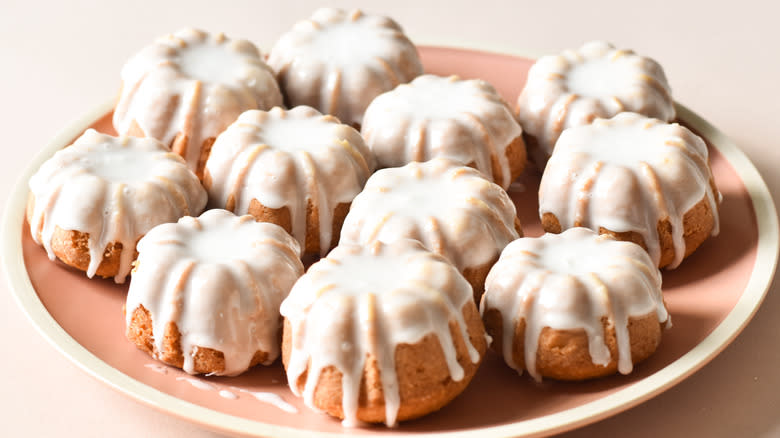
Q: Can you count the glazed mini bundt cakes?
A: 11